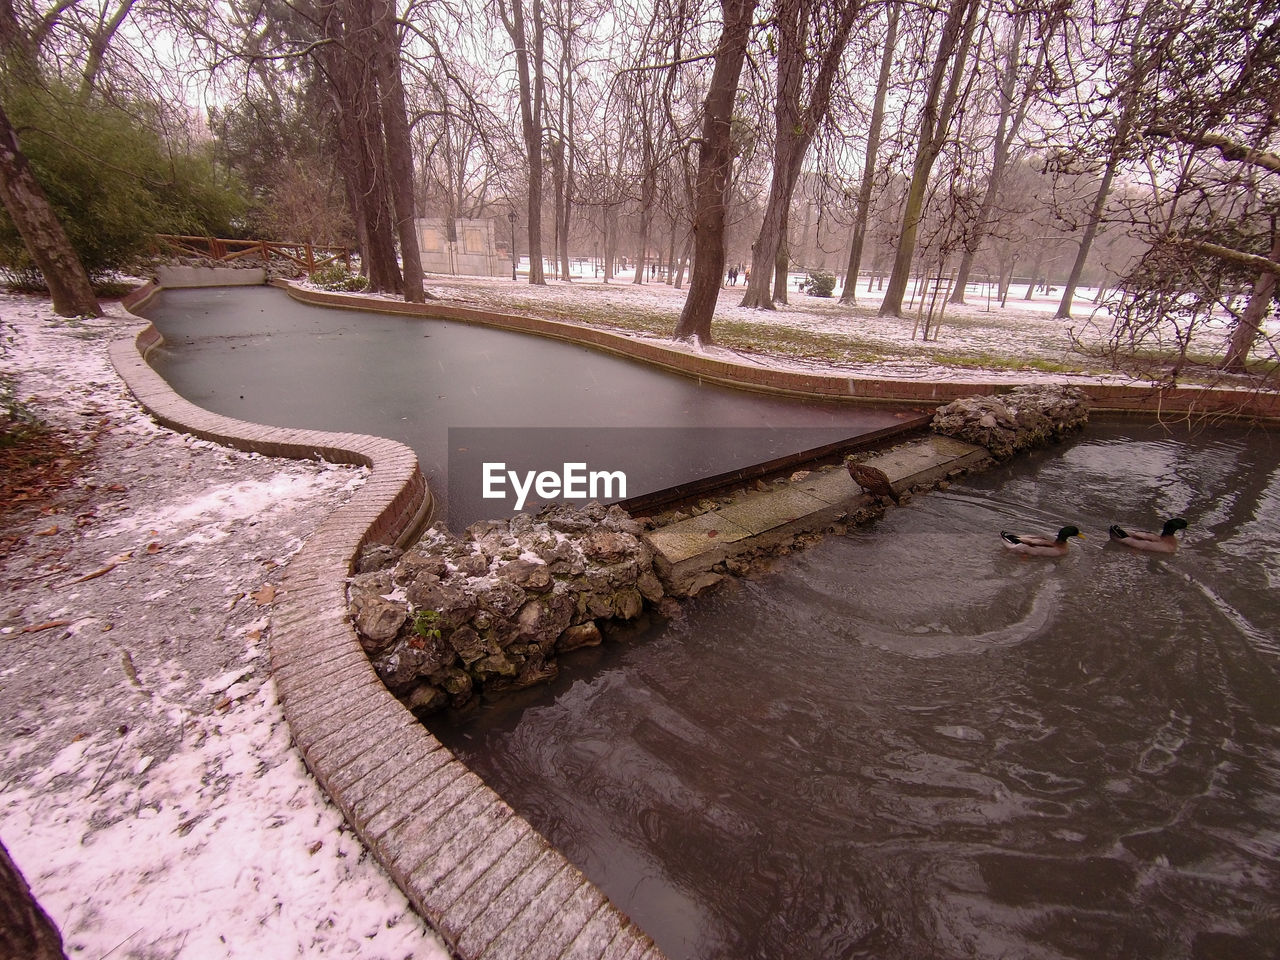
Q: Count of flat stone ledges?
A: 1